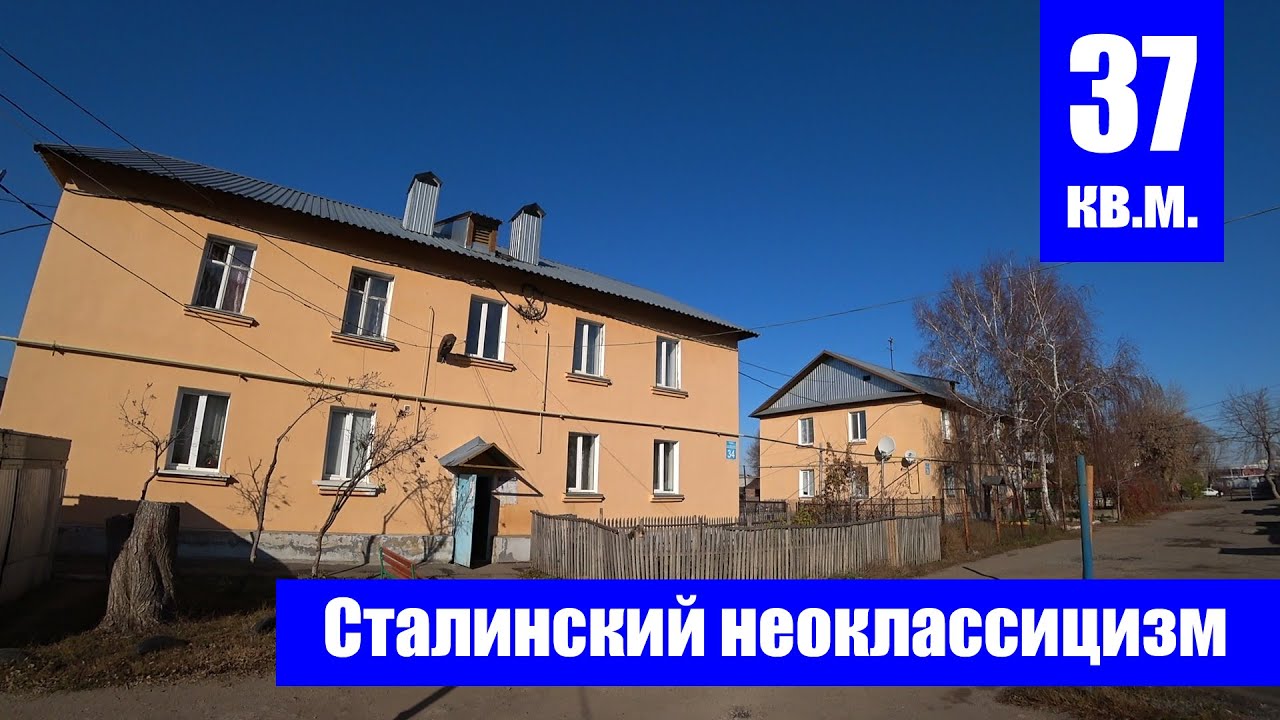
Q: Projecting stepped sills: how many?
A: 9